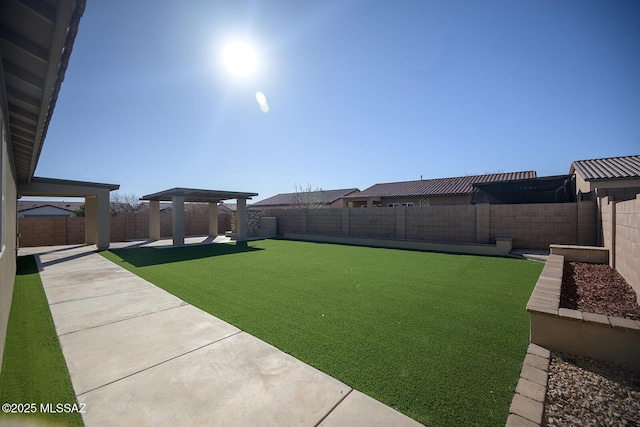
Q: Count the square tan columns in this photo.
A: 6